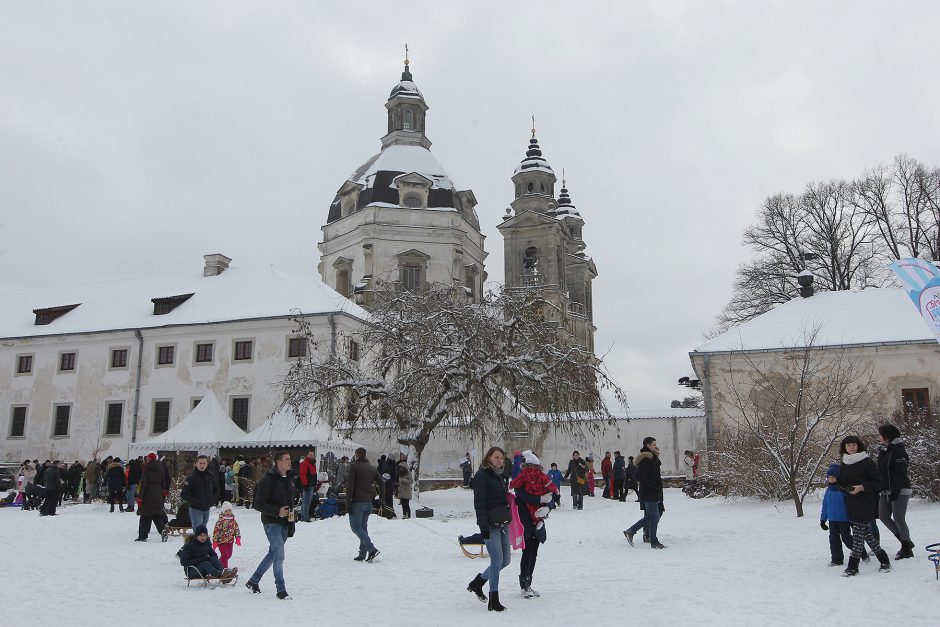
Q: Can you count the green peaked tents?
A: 0